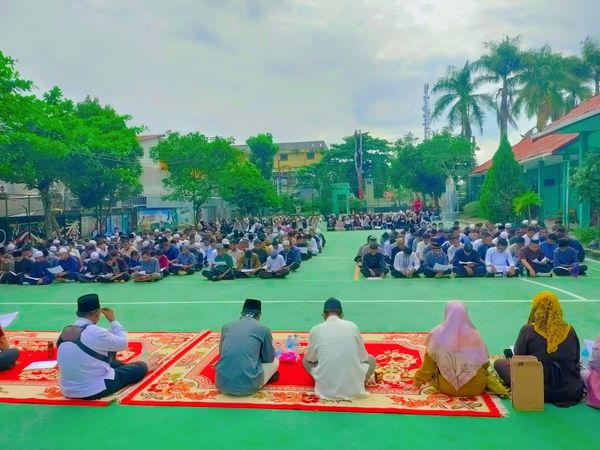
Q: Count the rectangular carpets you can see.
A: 2